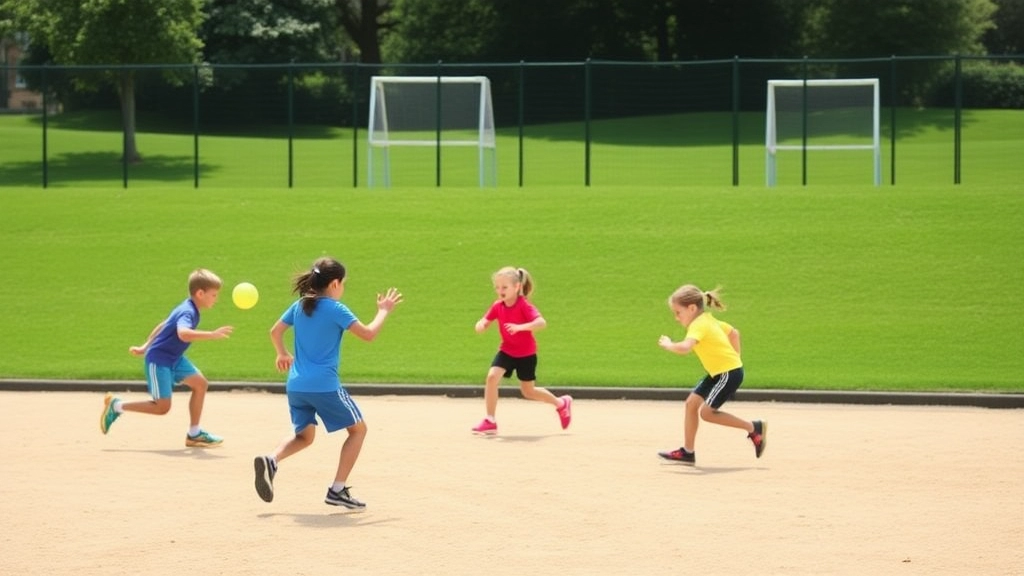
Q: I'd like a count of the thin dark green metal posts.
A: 12